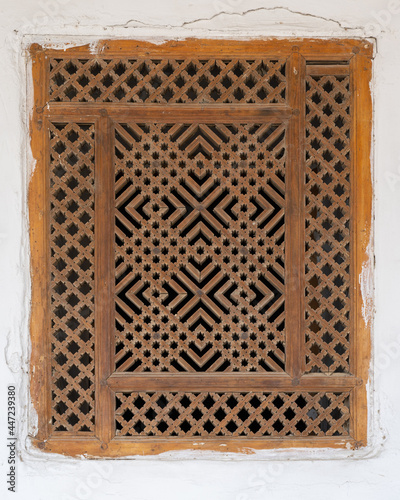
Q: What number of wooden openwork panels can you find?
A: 5